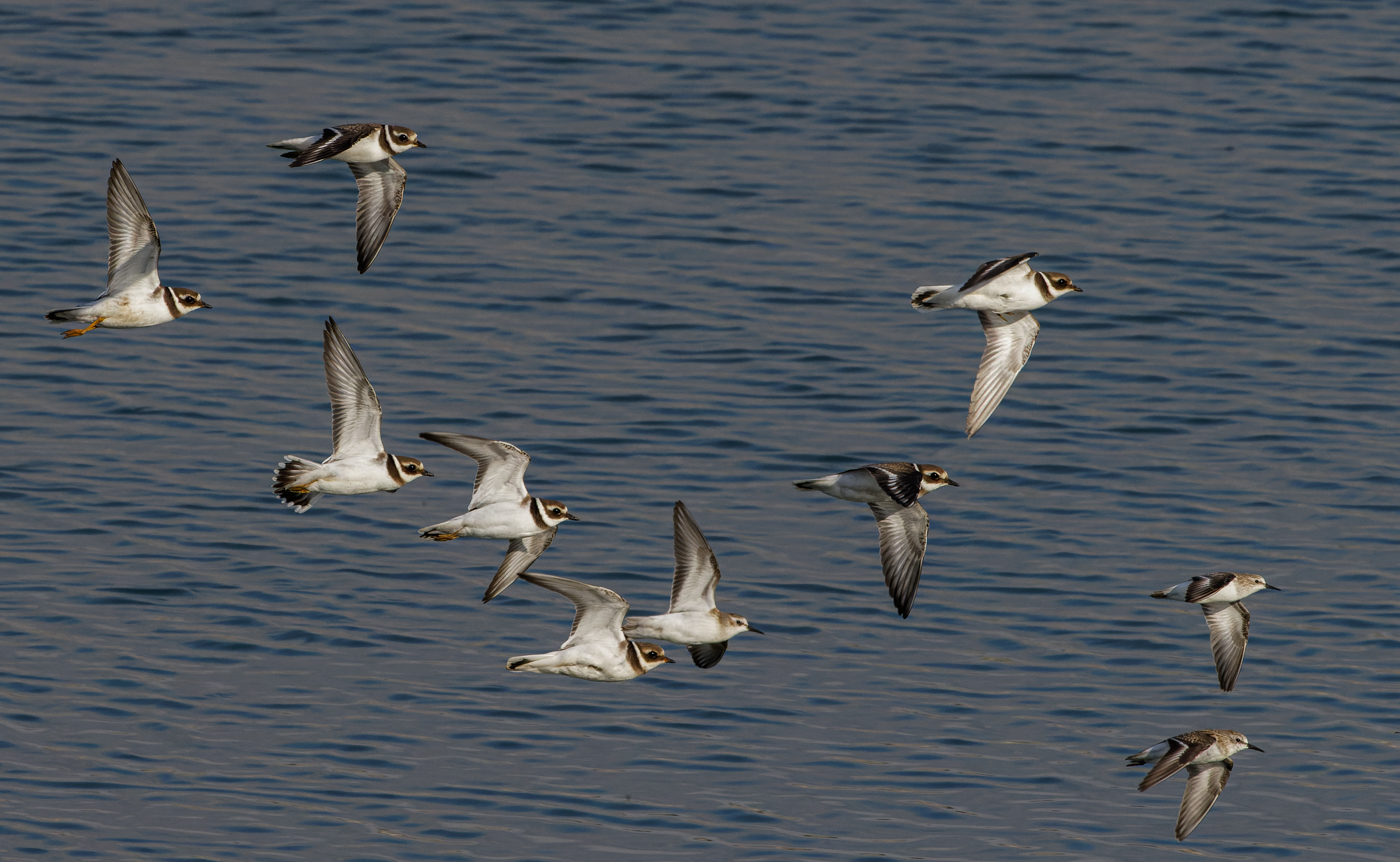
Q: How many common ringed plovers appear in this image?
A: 7